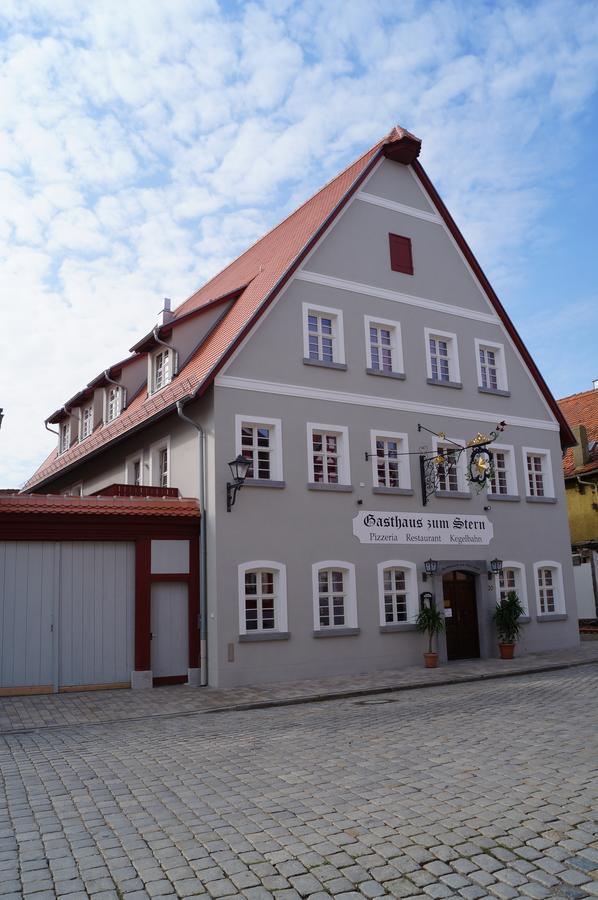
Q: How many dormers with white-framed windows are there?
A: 4